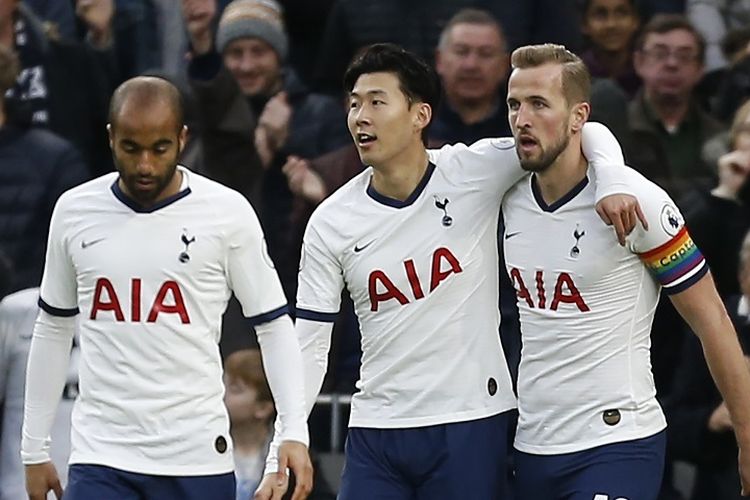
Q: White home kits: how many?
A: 3